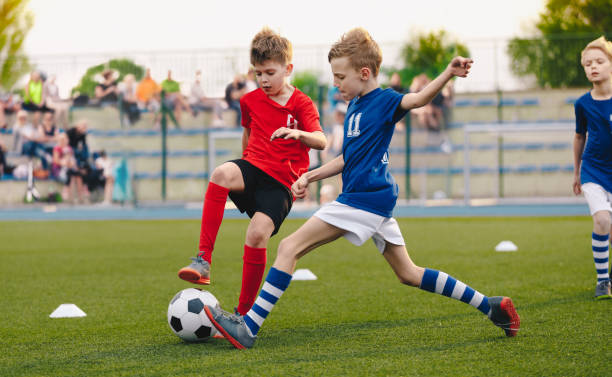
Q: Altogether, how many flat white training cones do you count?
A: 3